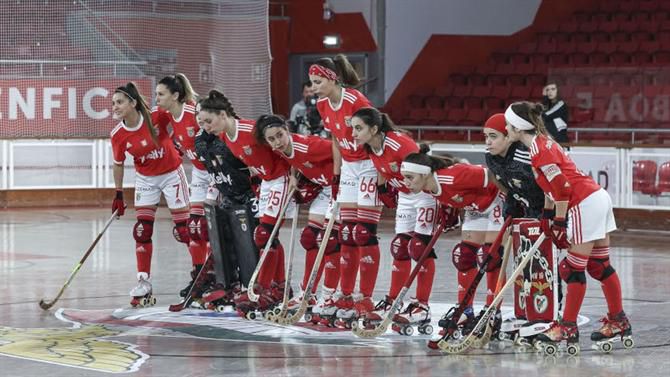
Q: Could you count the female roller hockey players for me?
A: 10